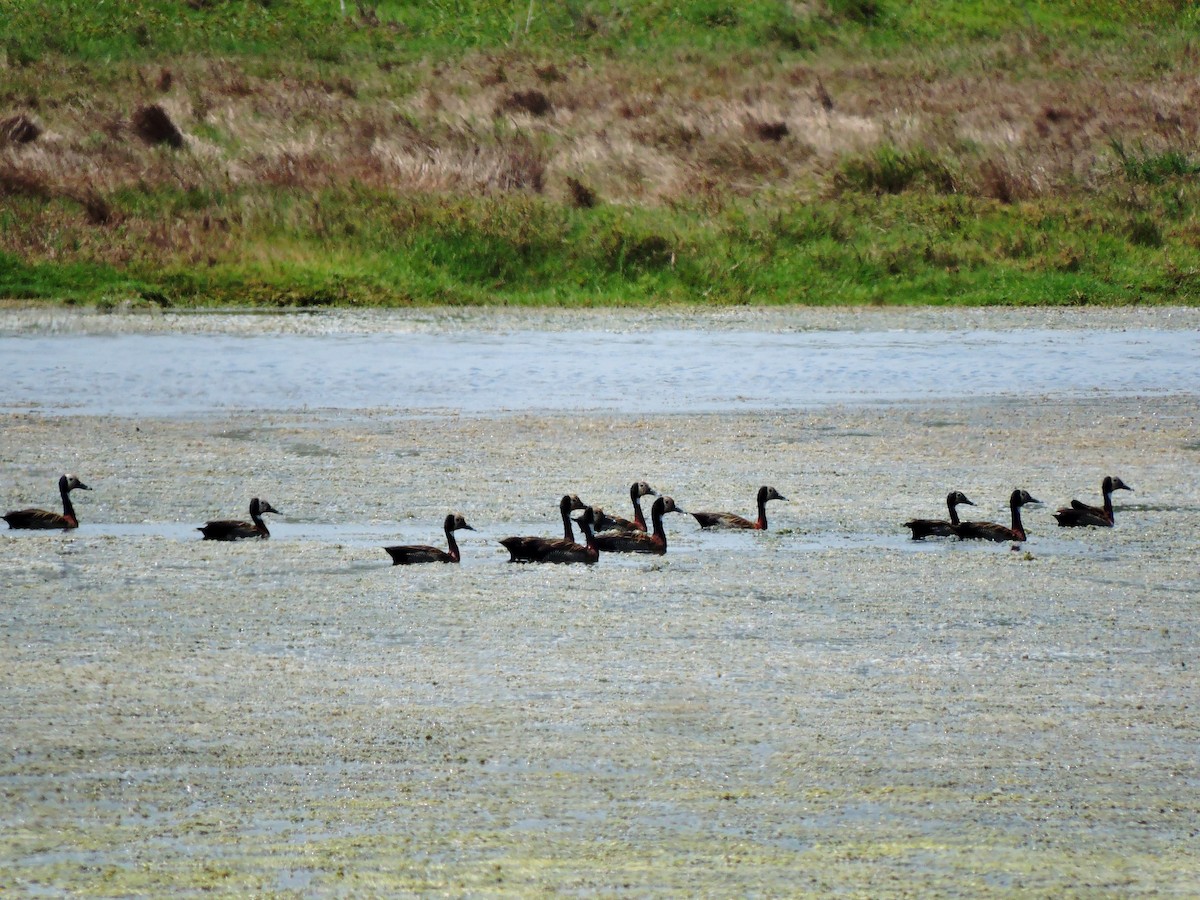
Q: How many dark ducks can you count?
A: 11